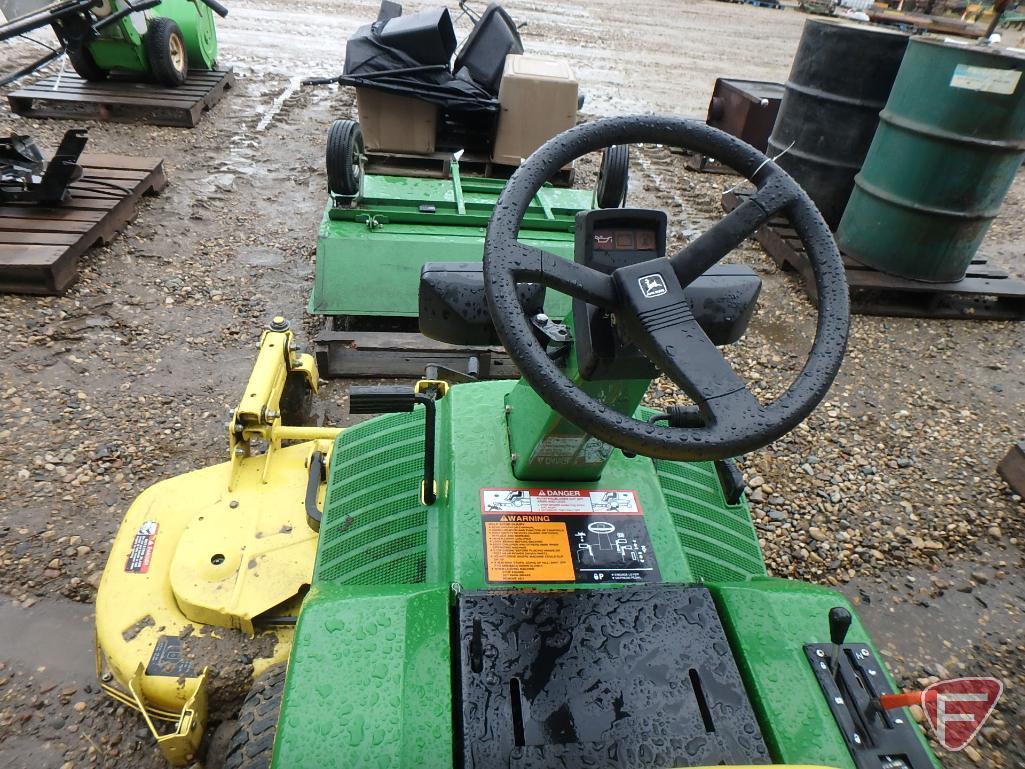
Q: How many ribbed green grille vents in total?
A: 2